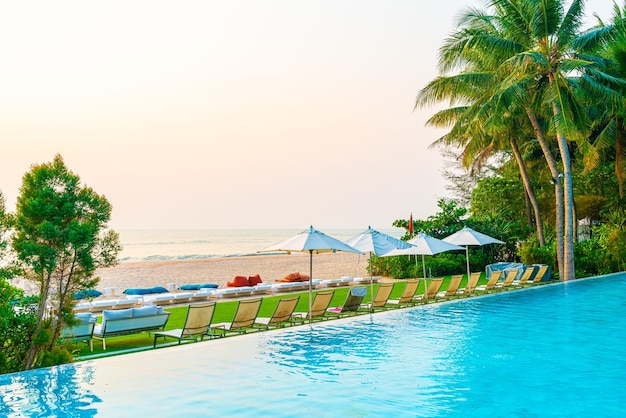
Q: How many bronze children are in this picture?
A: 0